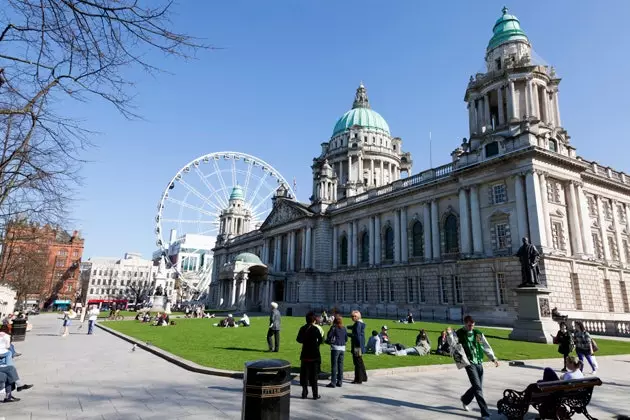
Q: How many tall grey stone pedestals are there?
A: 1